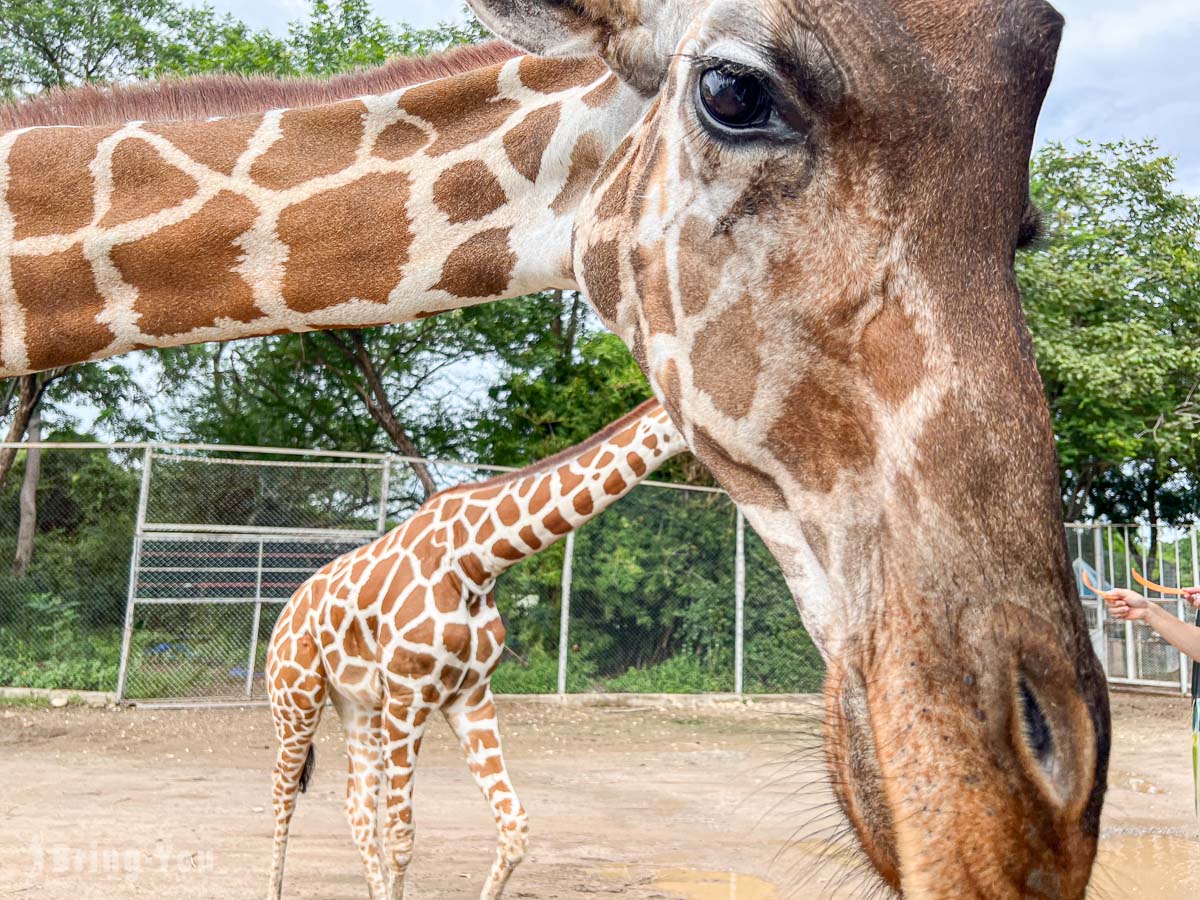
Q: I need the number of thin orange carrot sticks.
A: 2